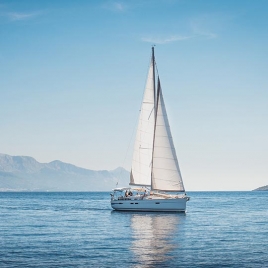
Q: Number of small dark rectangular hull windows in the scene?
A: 4